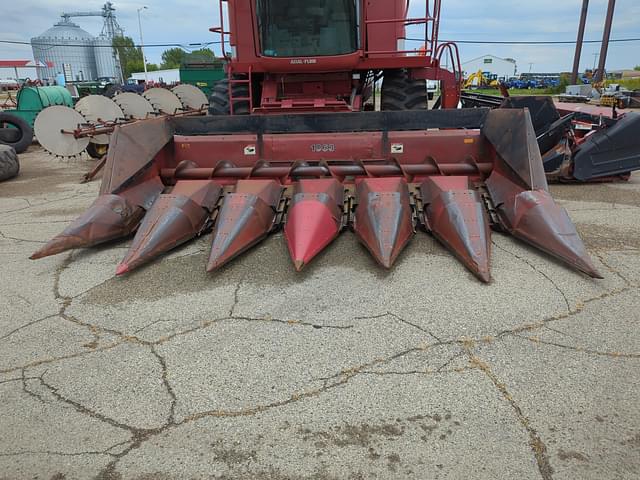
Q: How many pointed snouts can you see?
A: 7